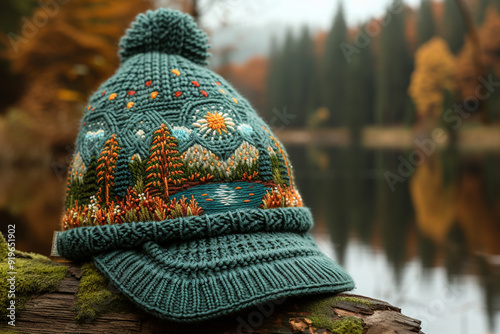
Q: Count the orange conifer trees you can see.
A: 2